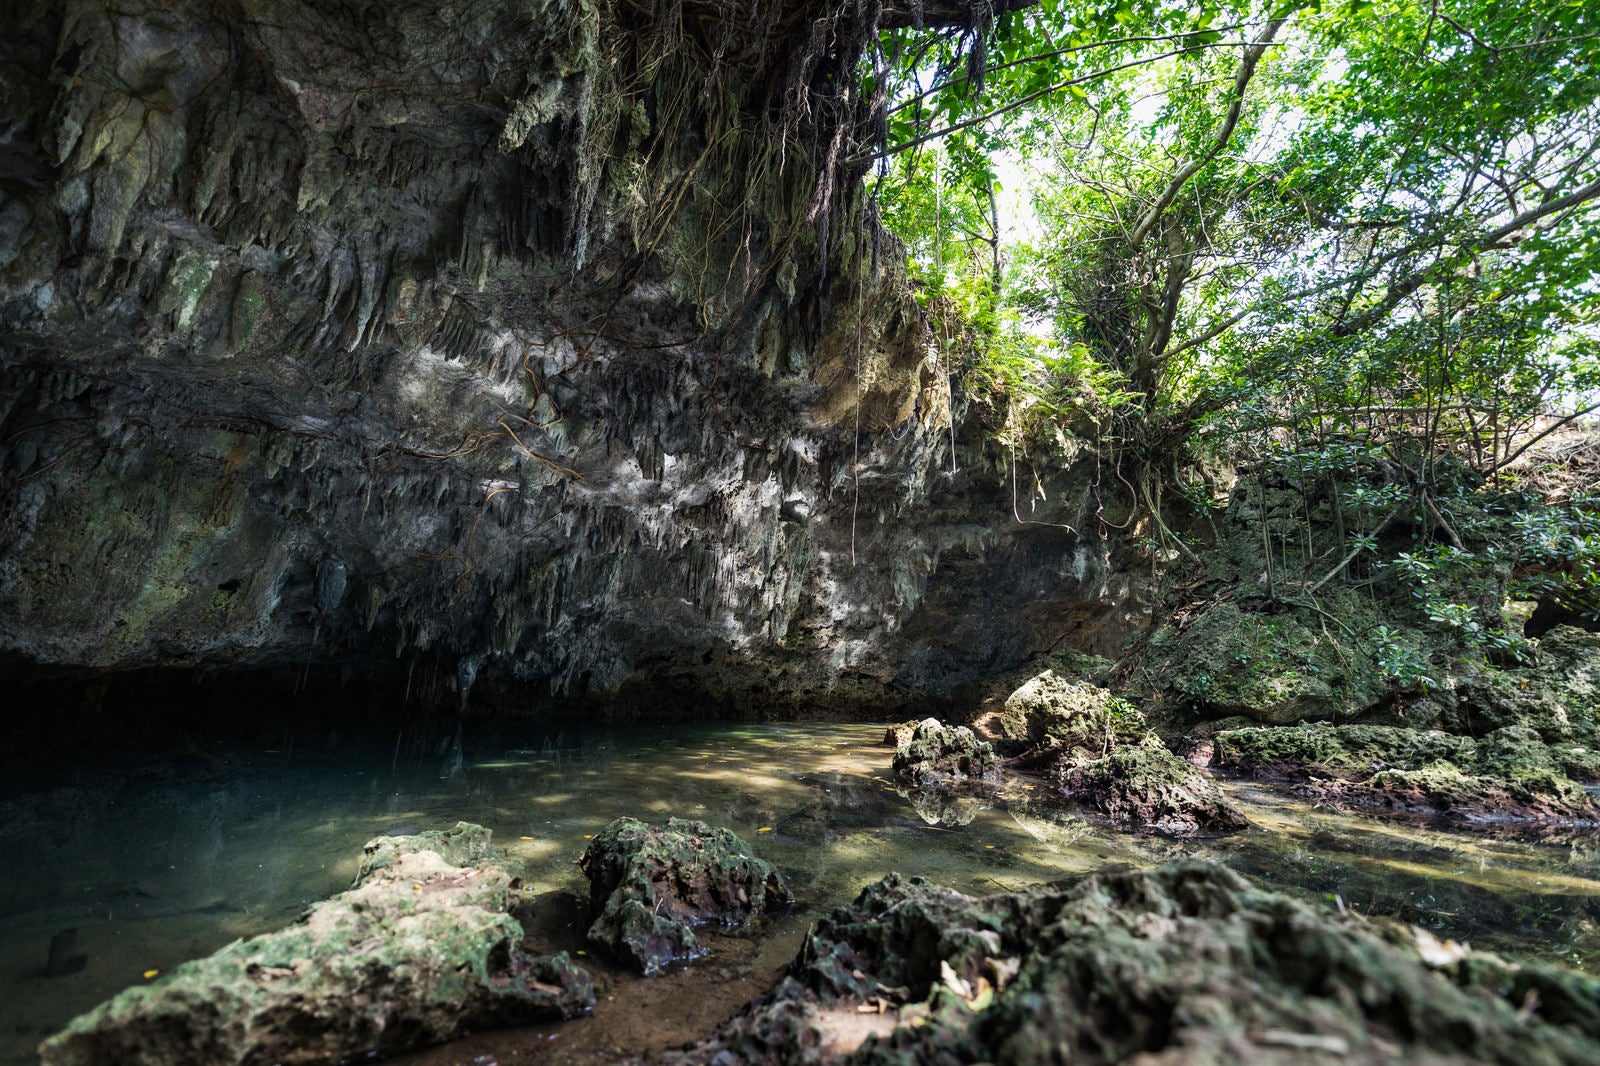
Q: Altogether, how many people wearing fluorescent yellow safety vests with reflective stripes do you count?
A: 0